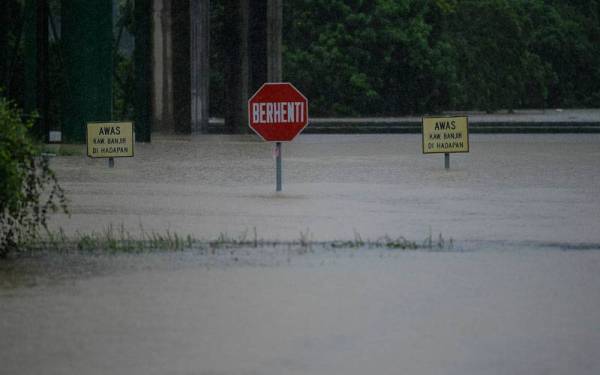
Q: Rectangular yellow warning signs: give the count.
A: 2